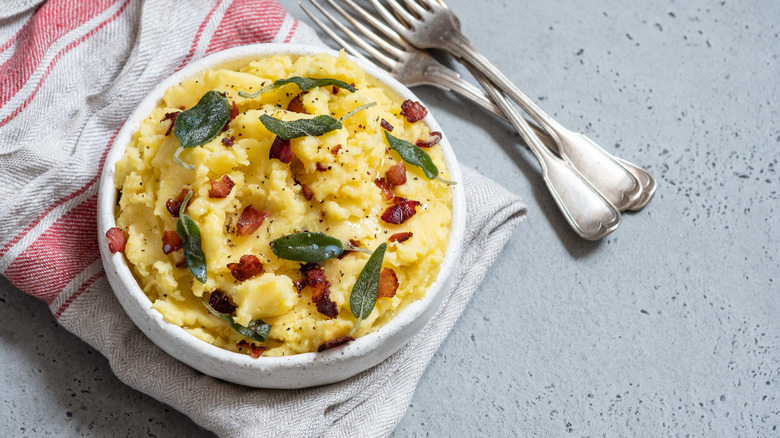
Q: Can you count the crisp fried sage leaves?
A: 8